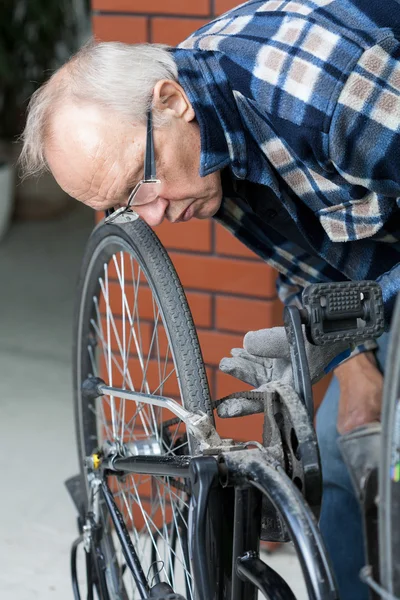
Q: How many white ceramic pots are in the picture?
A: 1